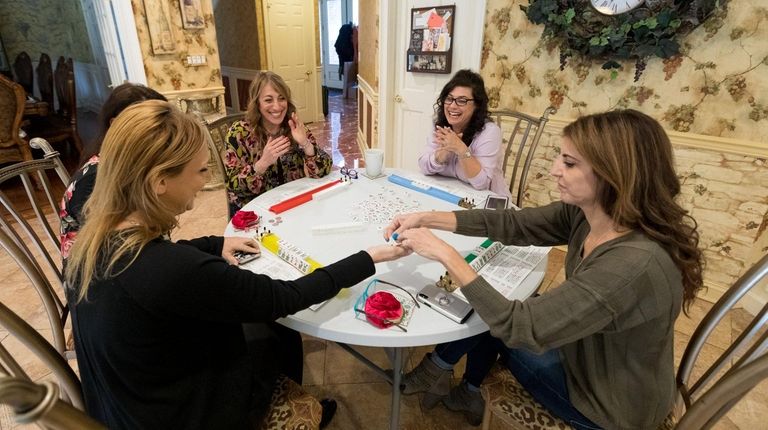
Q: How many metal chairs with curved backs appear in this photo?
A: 5